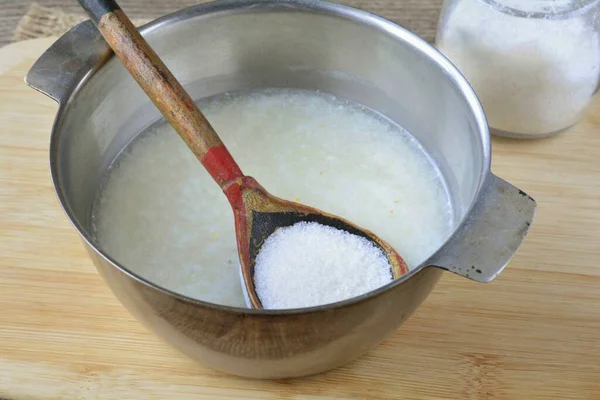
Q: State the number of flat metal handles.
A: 2